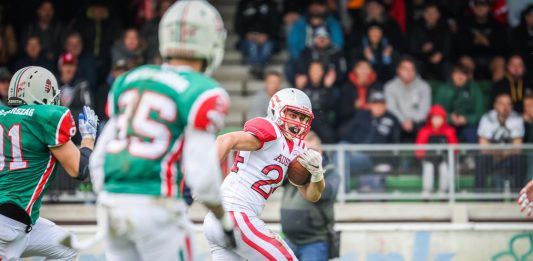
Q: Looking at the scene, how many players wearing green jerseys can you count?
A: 2